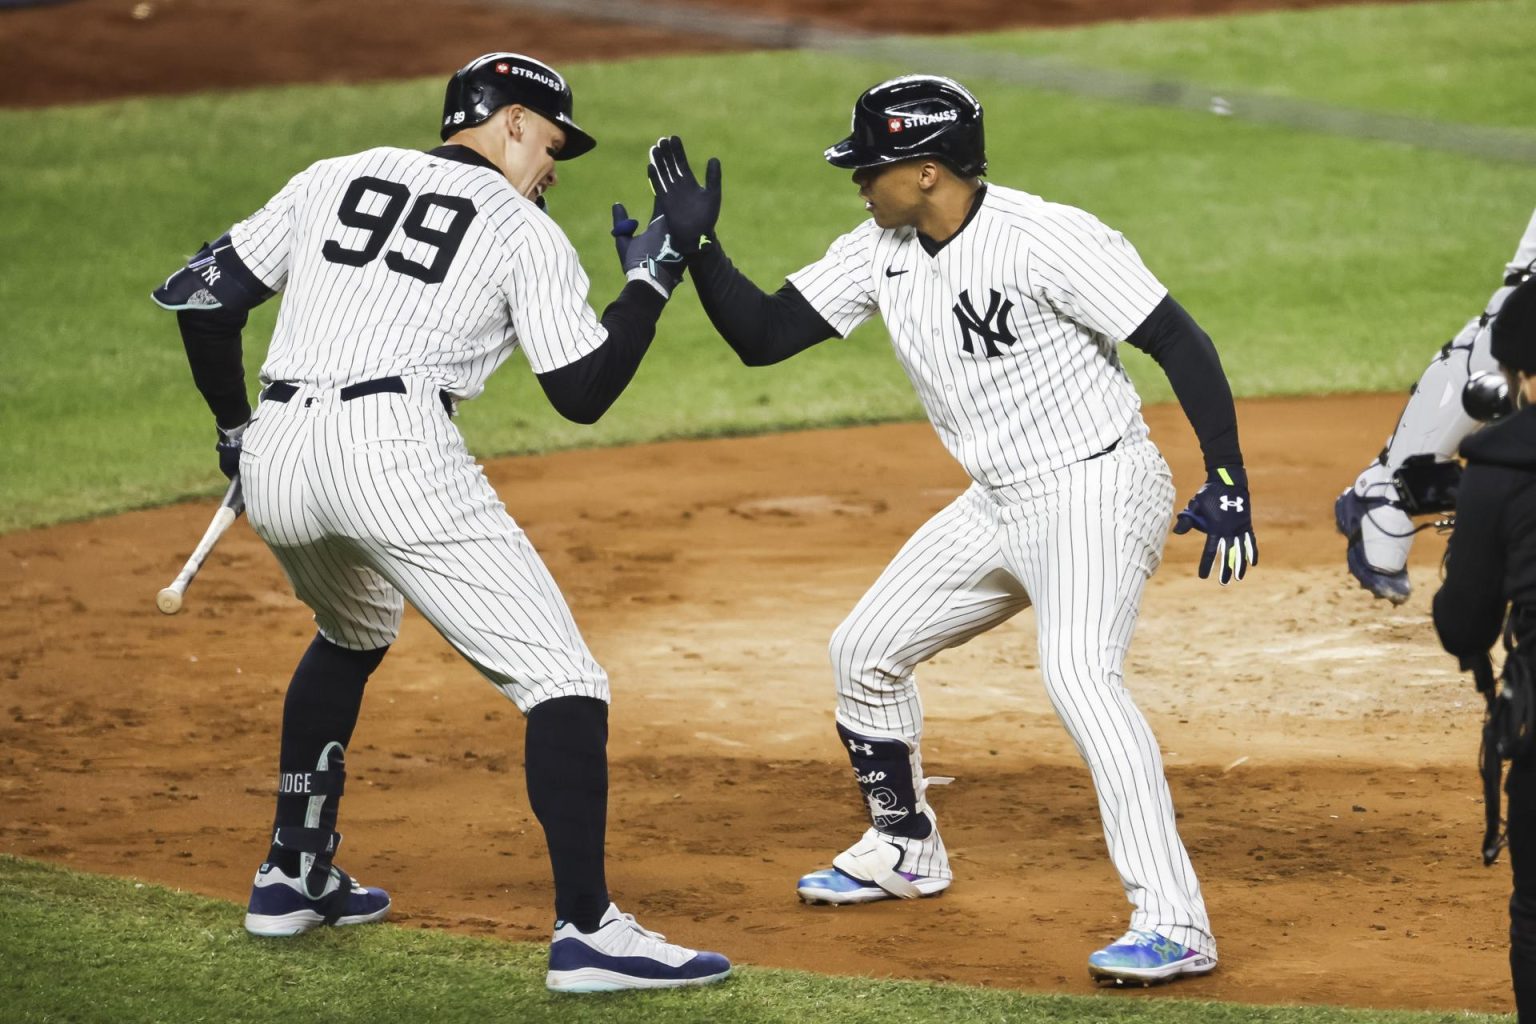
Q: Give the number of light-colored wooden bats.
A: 1